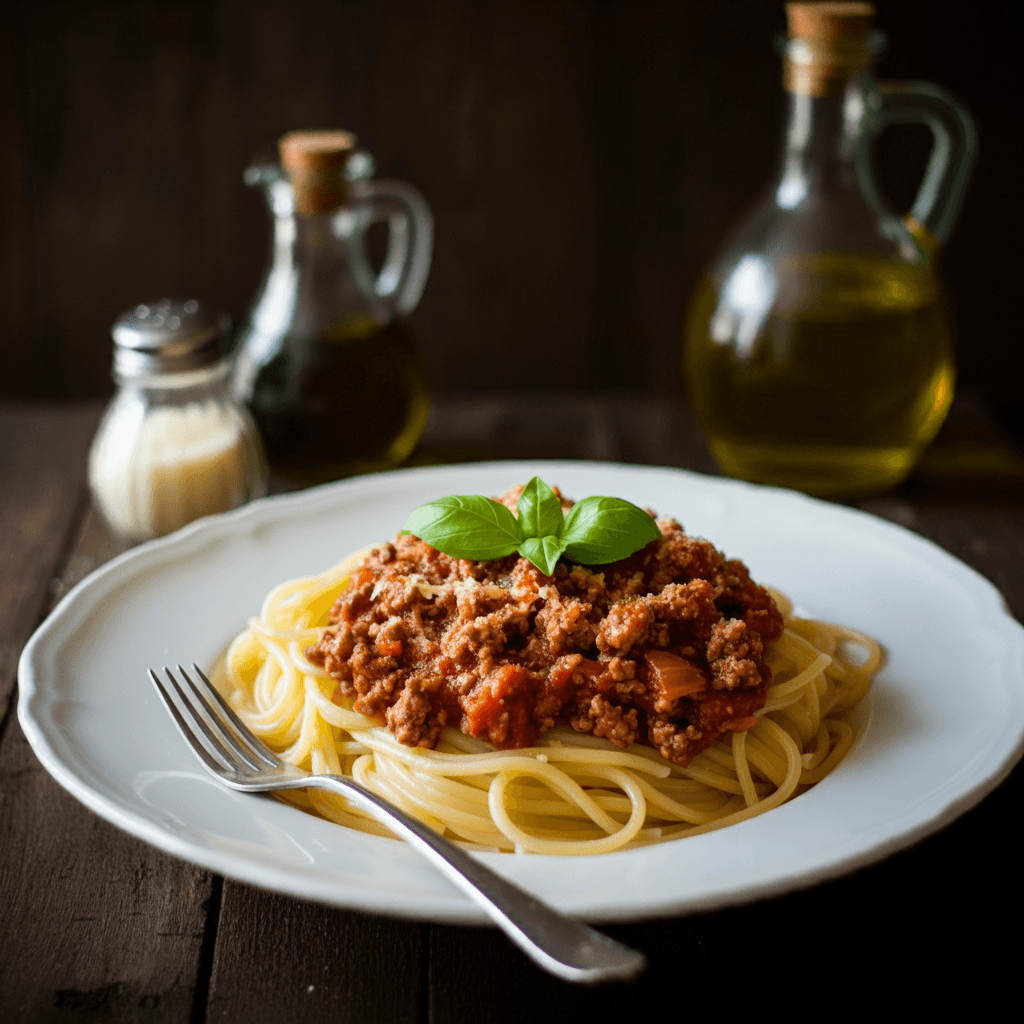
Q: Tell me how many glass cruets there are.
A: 2